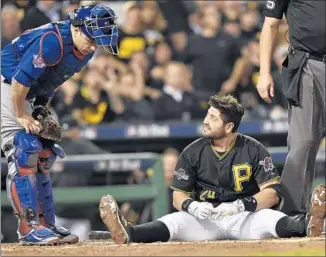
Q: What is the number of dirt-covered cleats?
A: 2